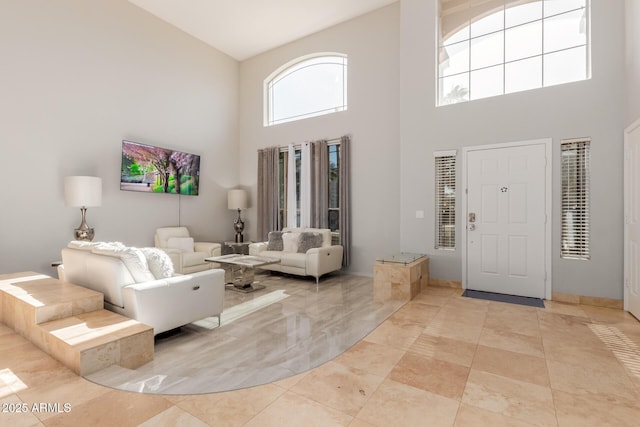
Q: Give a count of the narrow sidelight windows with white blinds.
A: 2